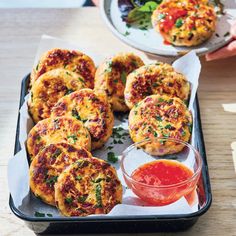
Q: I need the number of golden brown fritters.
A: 10